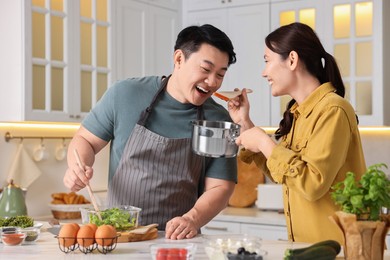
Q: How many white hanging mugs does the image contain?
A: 2